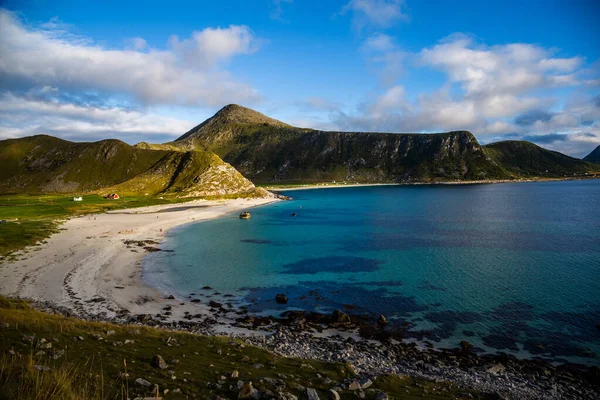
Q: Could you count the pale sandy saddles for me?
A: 0